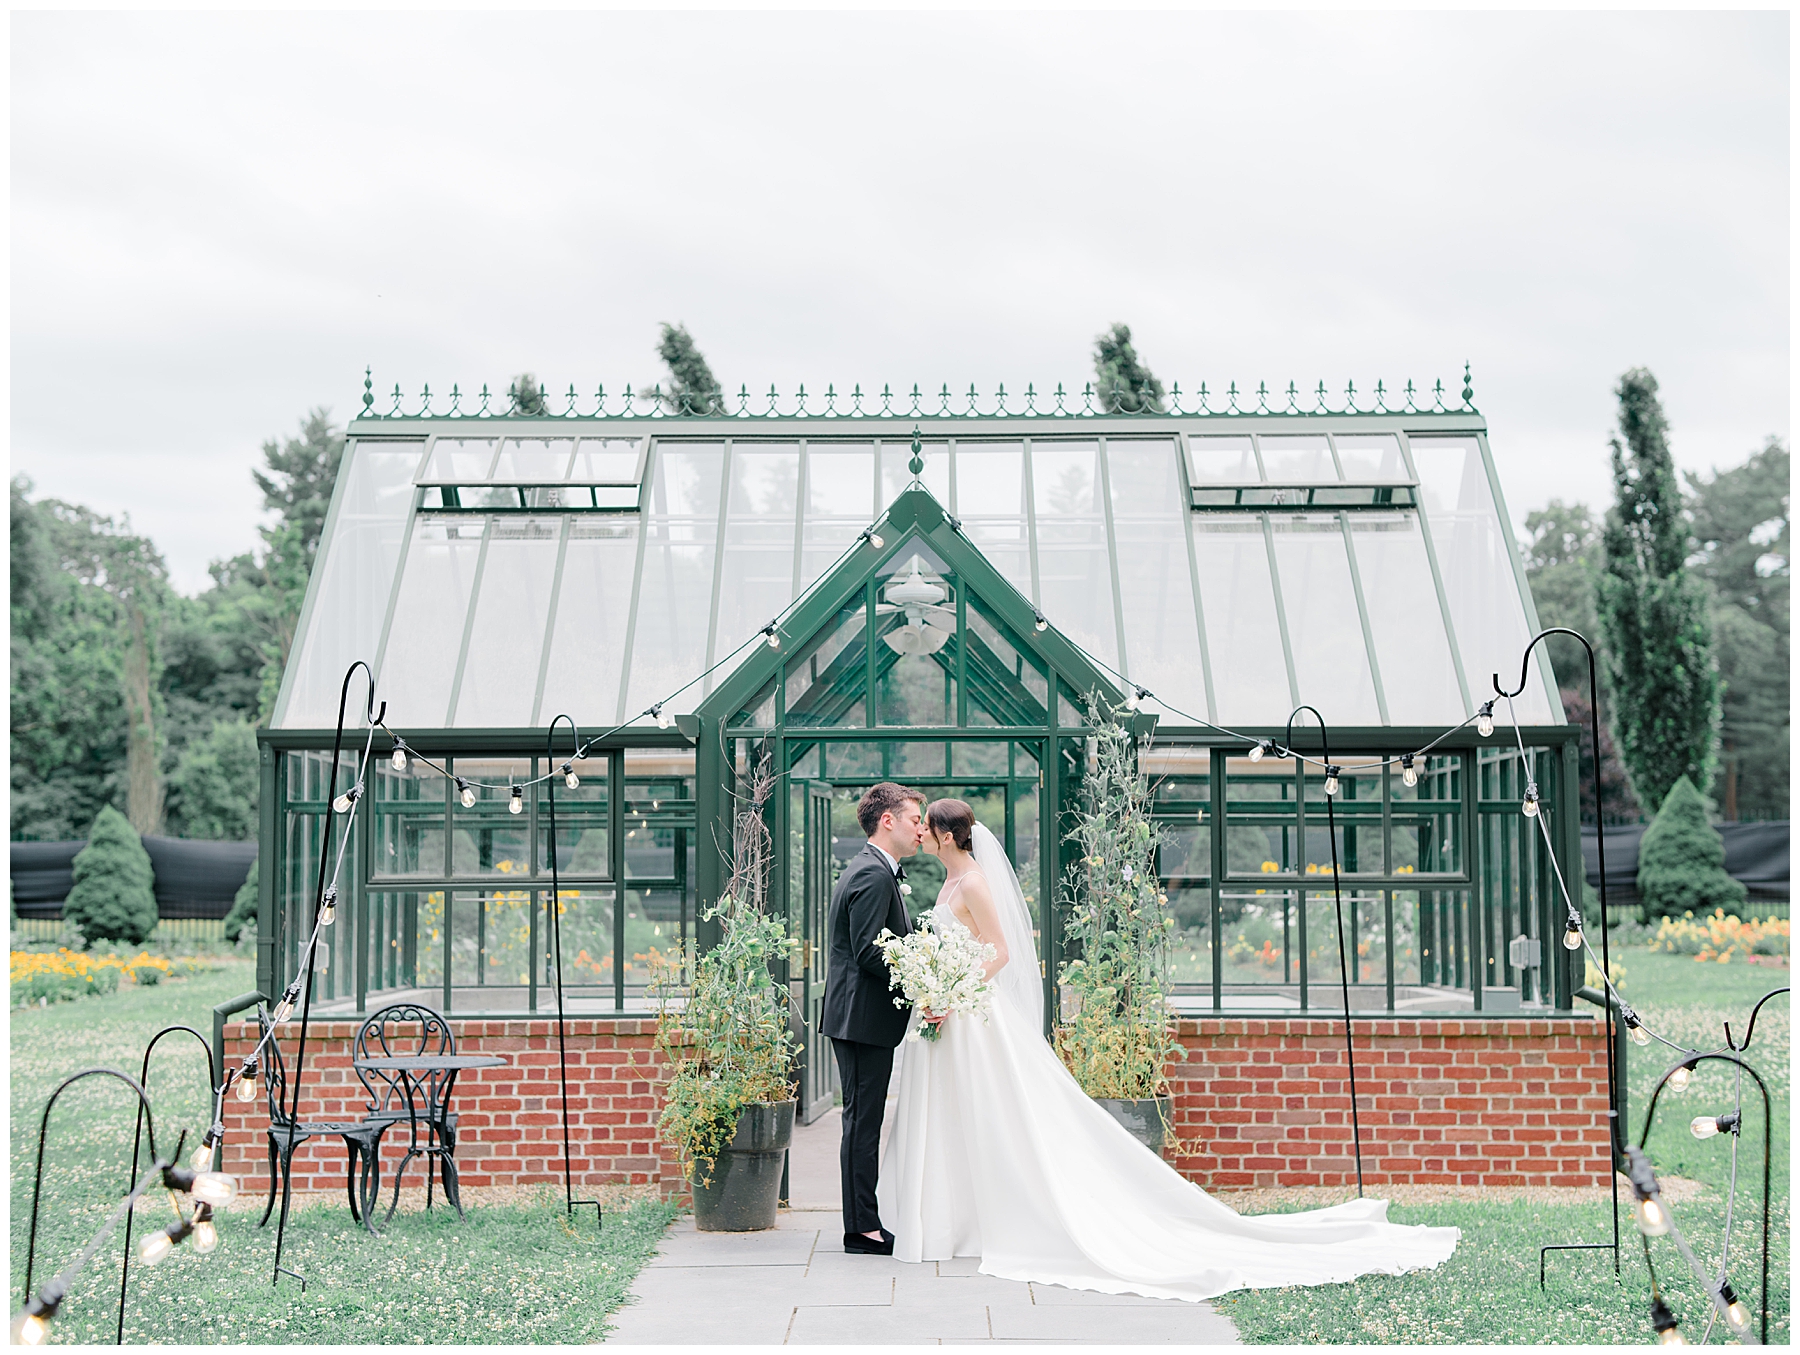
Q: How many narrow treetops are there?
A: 4